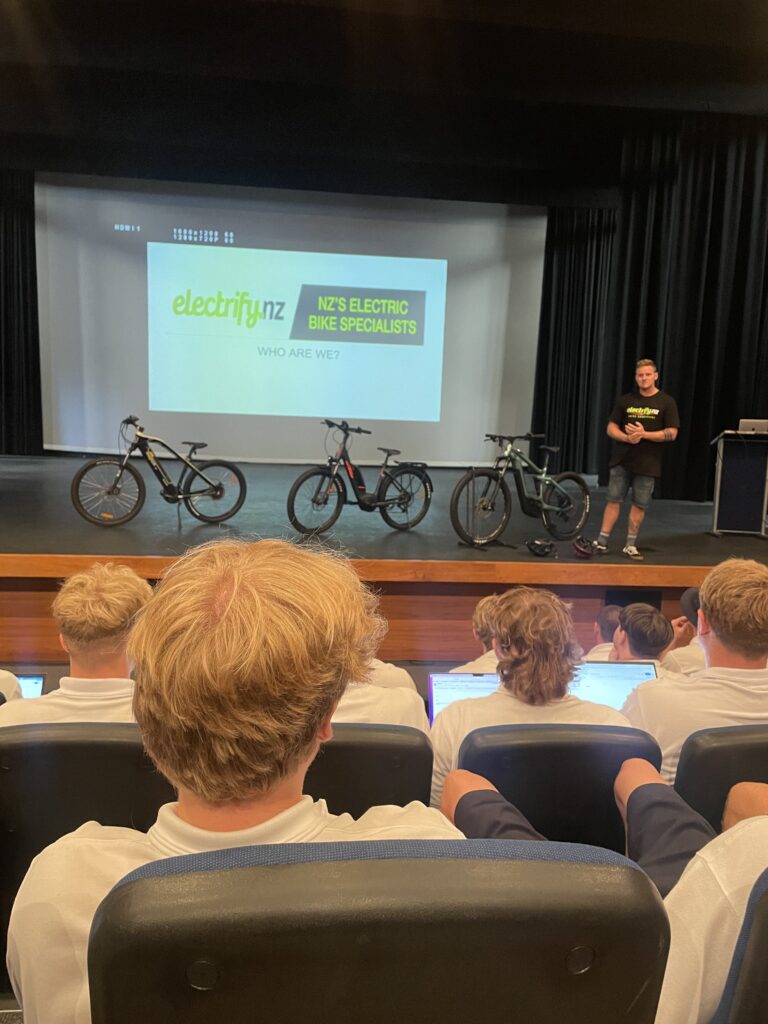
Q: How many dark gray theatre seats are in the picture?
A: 6